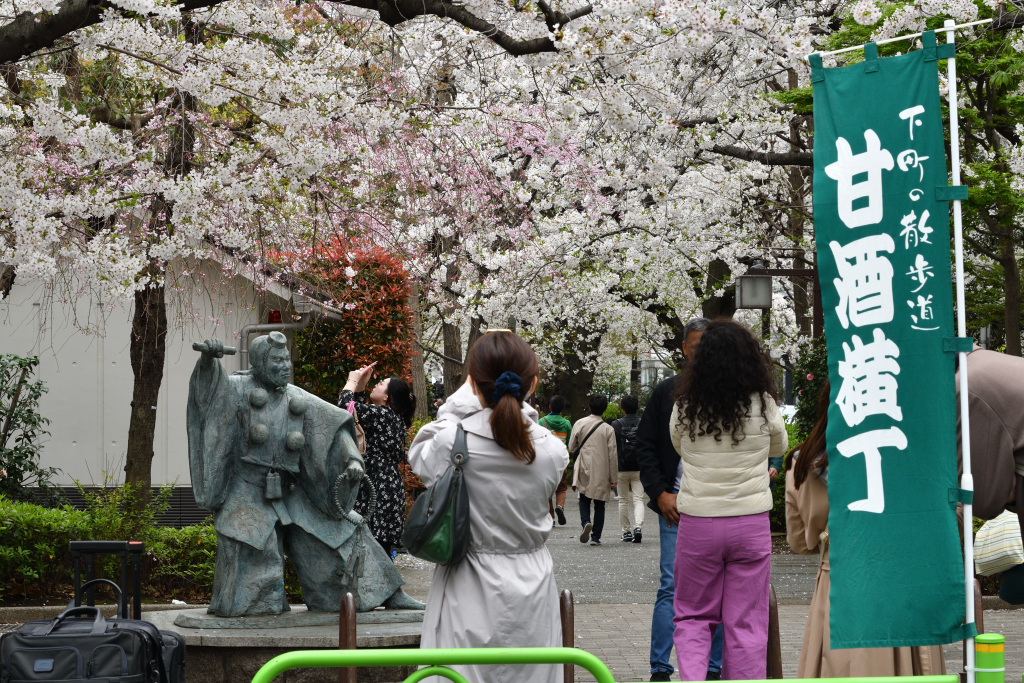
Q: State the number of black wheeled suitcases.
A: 2